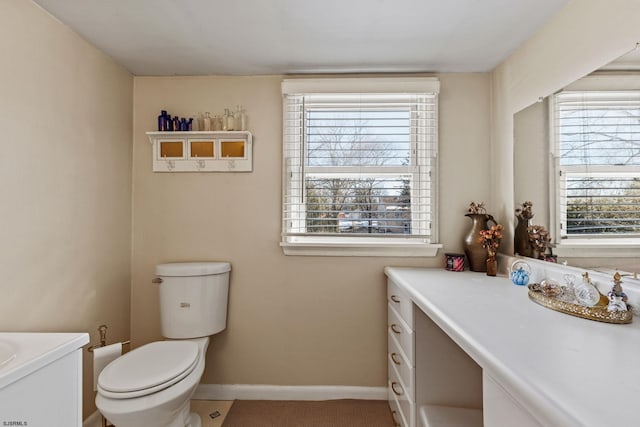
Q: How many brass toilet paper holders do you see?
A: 1